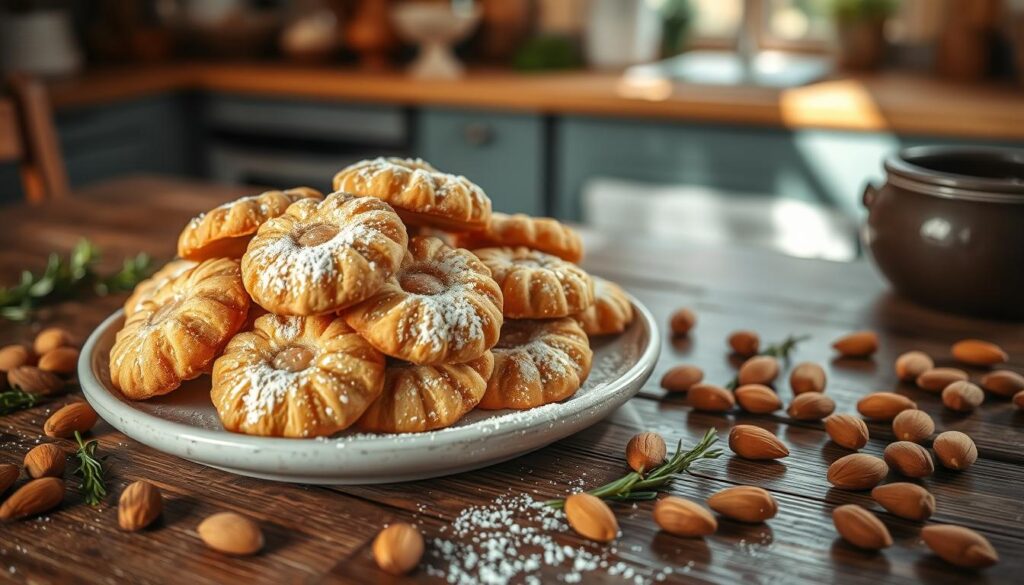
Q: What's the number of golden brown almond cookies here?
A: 12